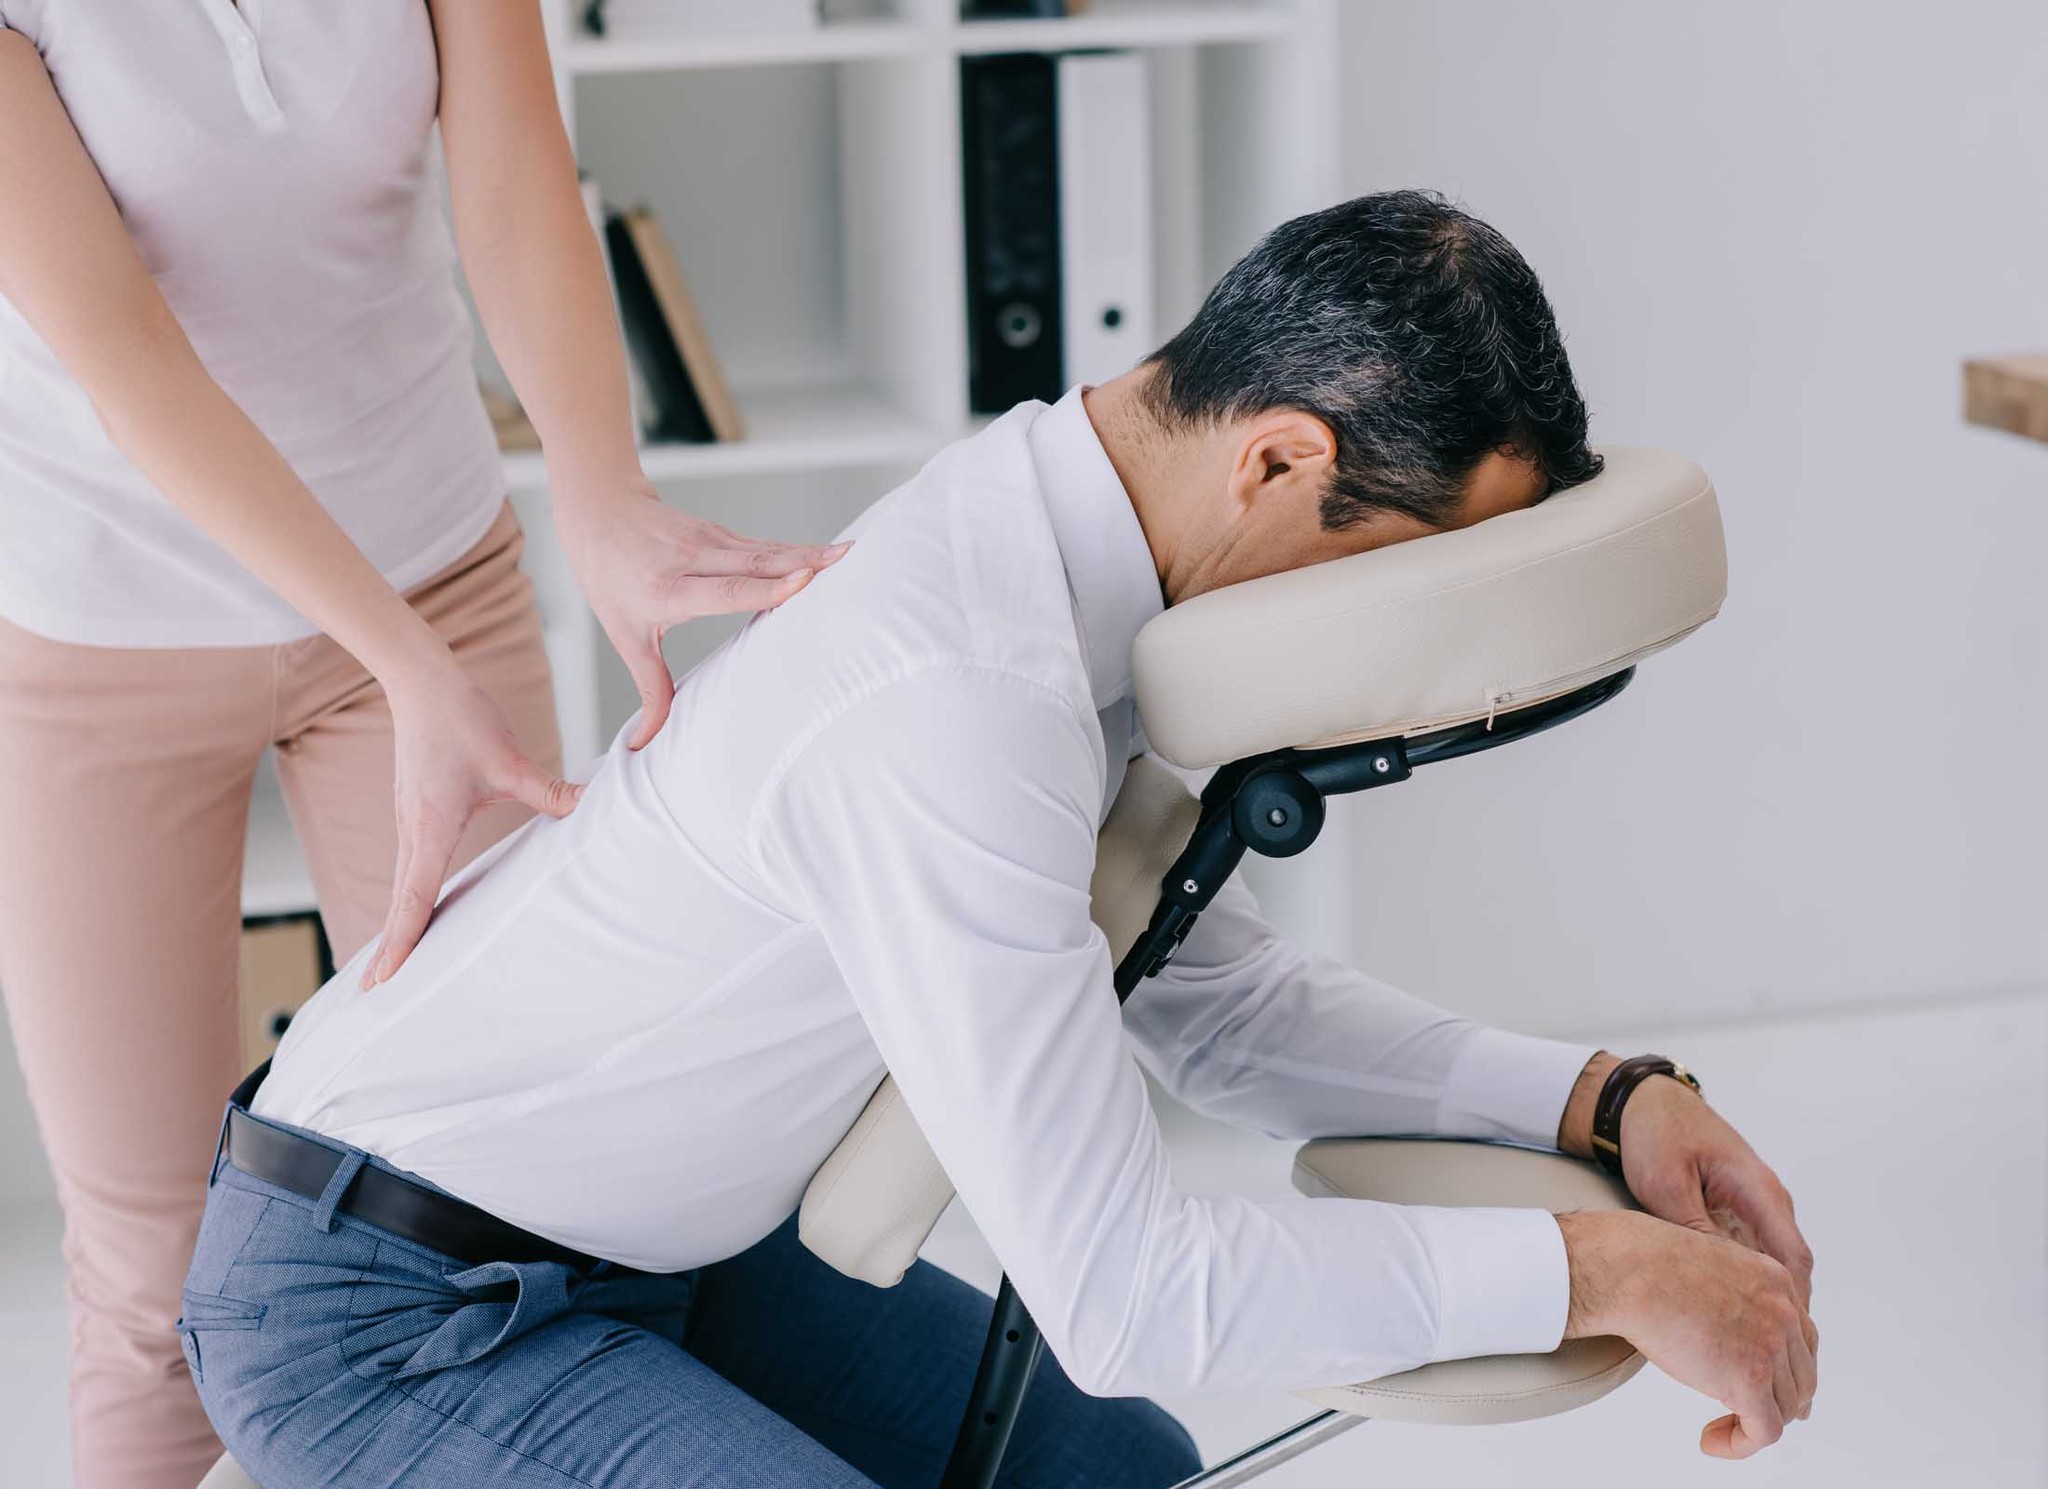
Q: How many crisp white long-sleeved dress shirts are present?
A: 1